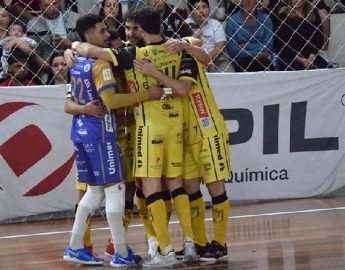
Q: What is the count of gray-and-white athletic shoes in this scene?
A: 2